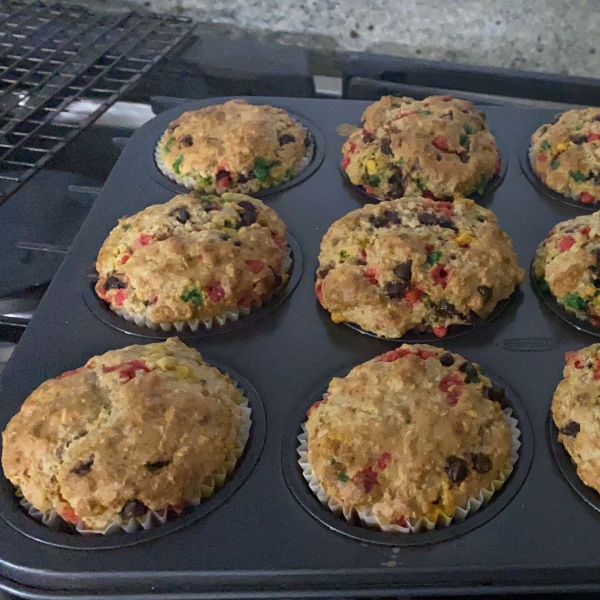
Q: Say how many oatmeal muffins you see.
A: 9